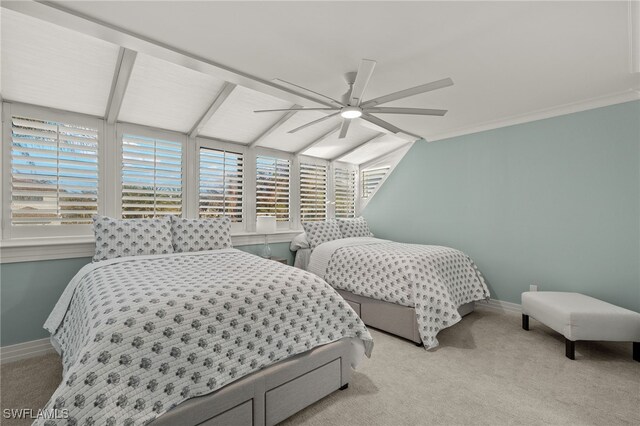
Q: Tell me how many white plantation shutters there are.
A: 7